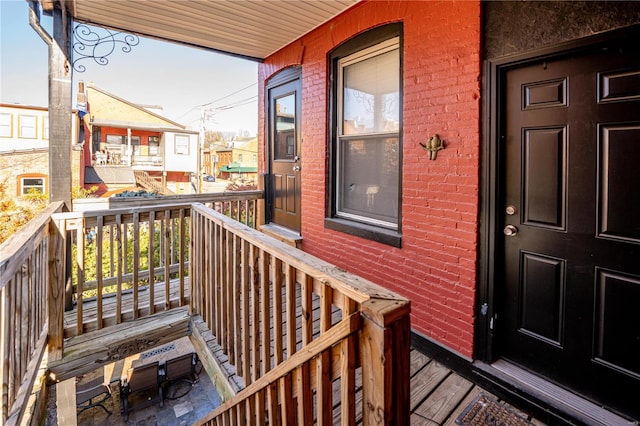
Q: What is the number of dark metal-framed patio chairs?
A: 3